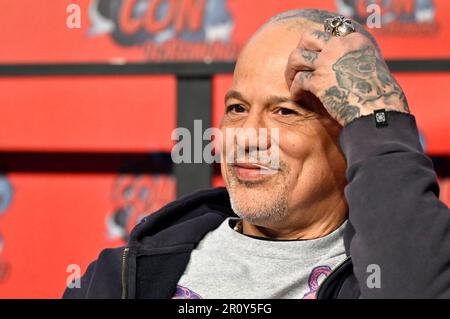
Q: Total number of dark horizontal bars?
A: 2